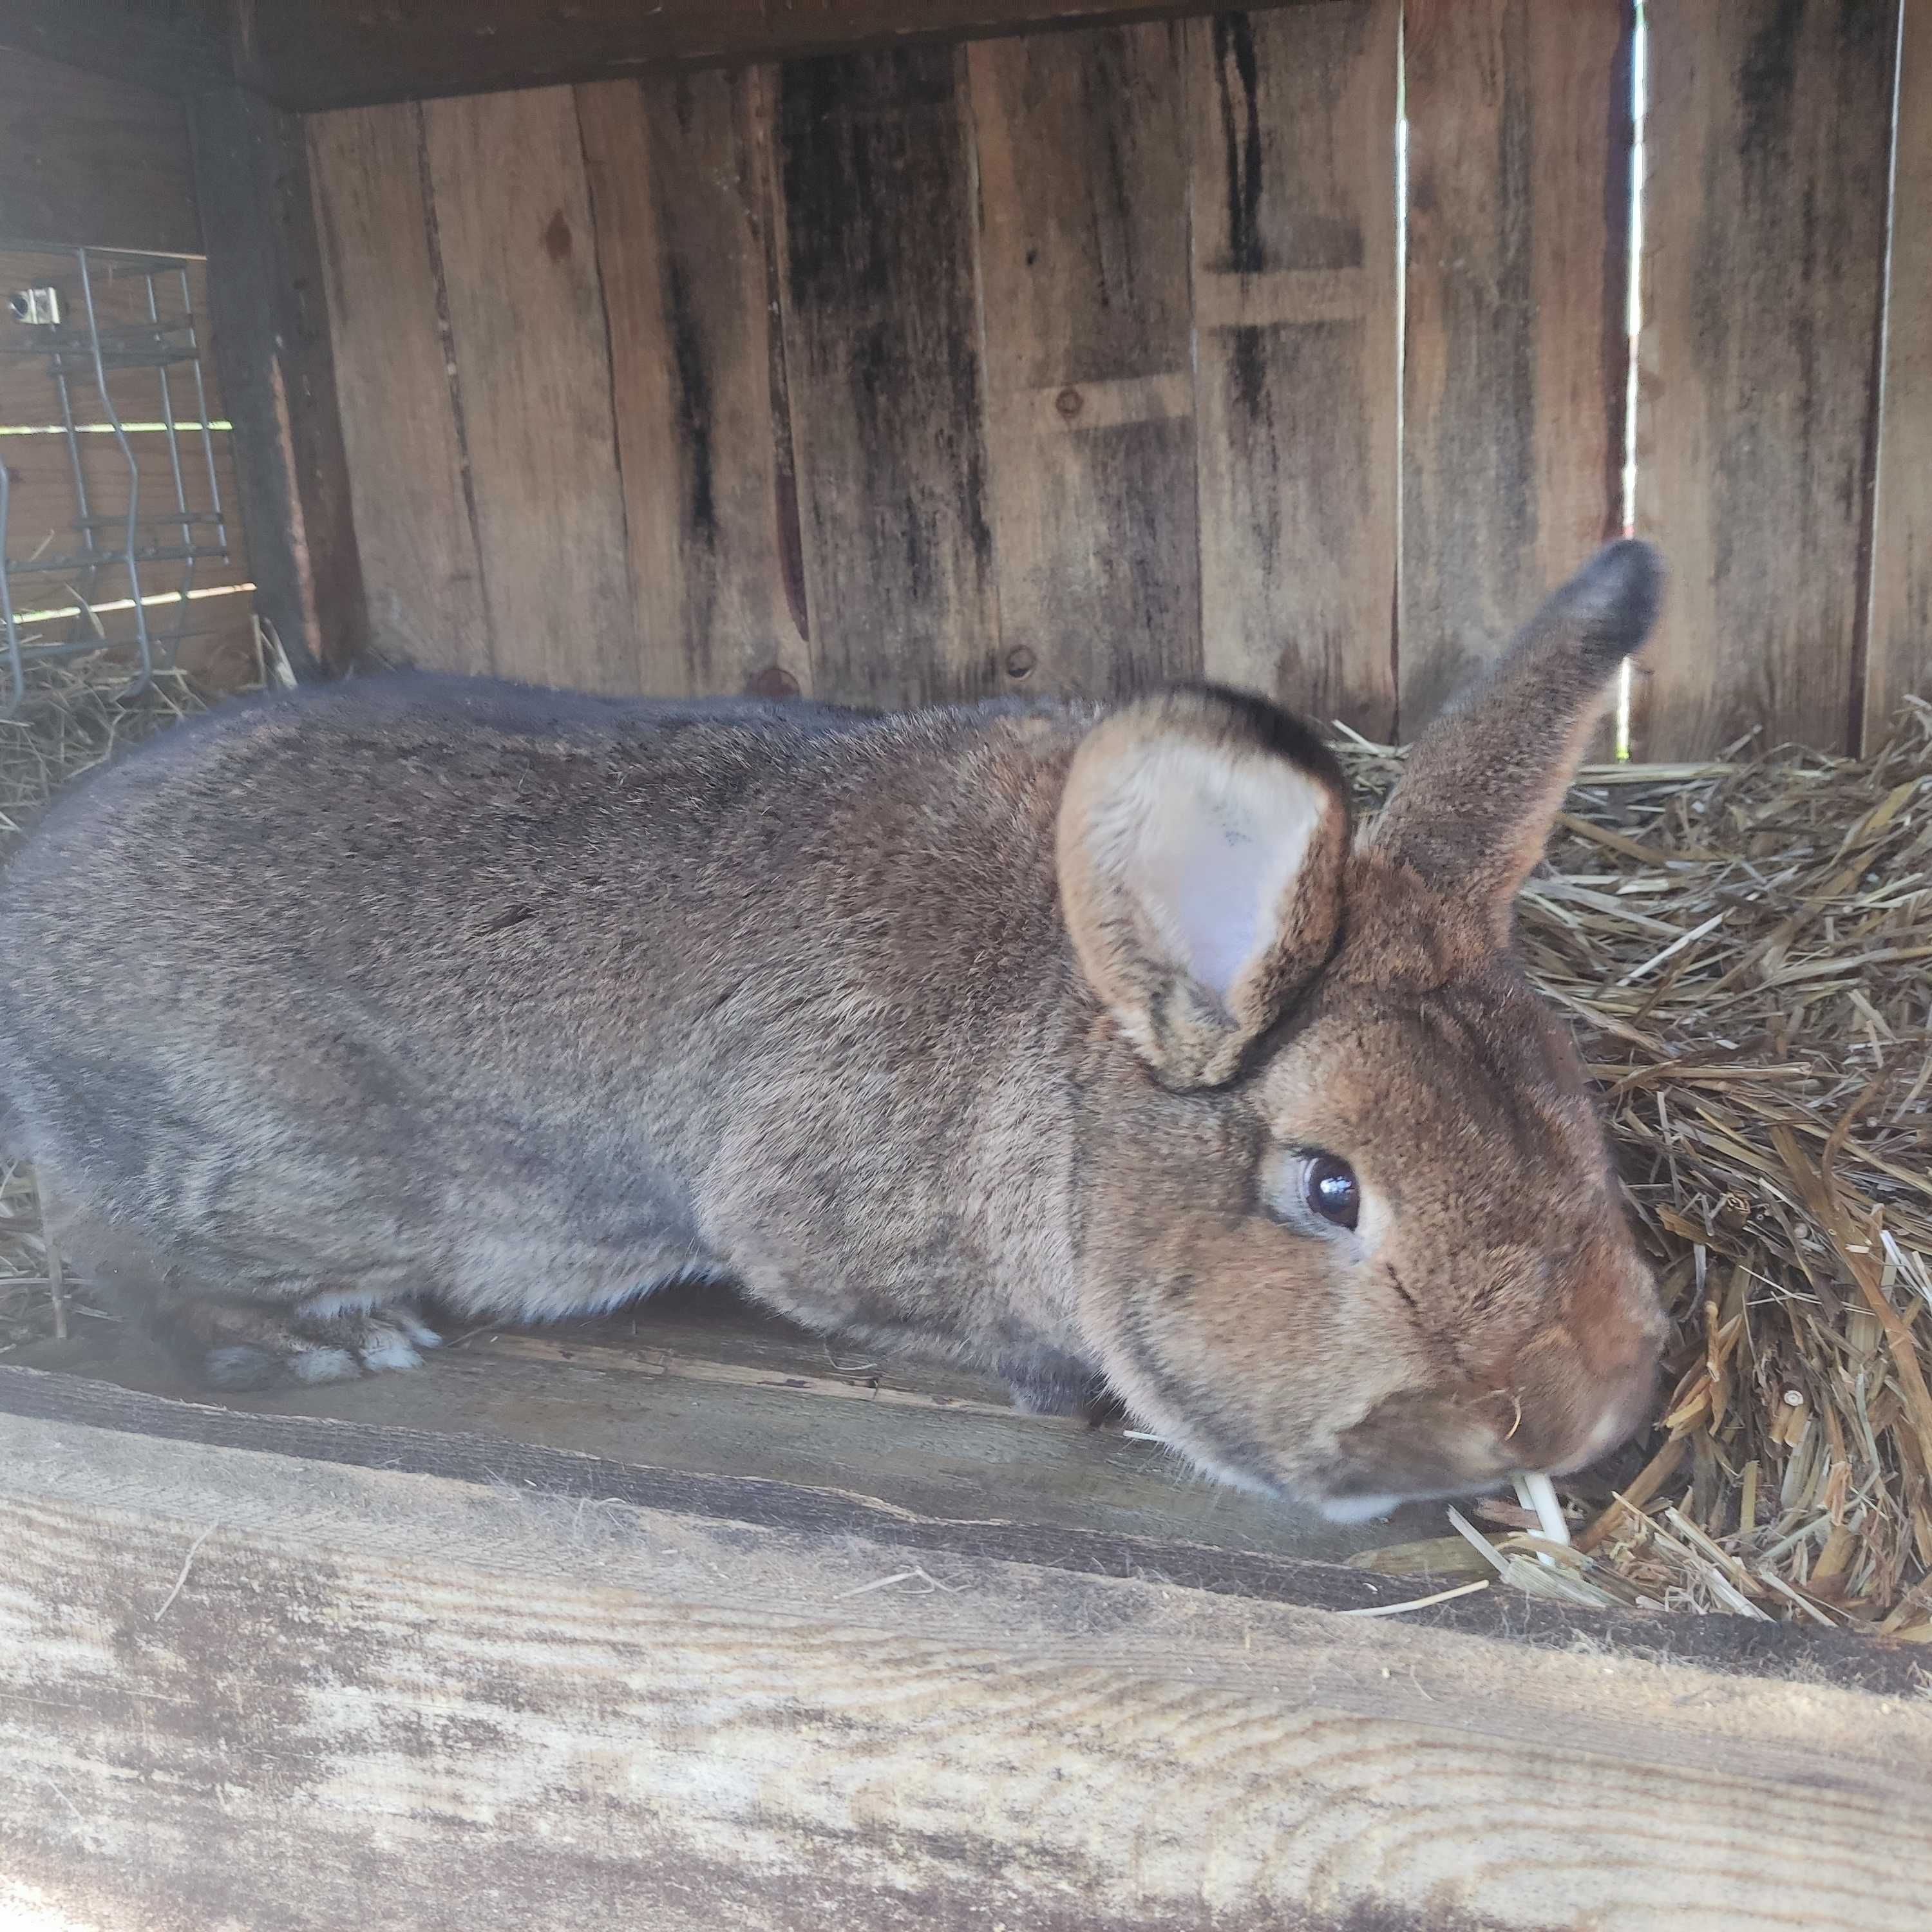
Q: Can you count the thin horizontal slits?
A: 2